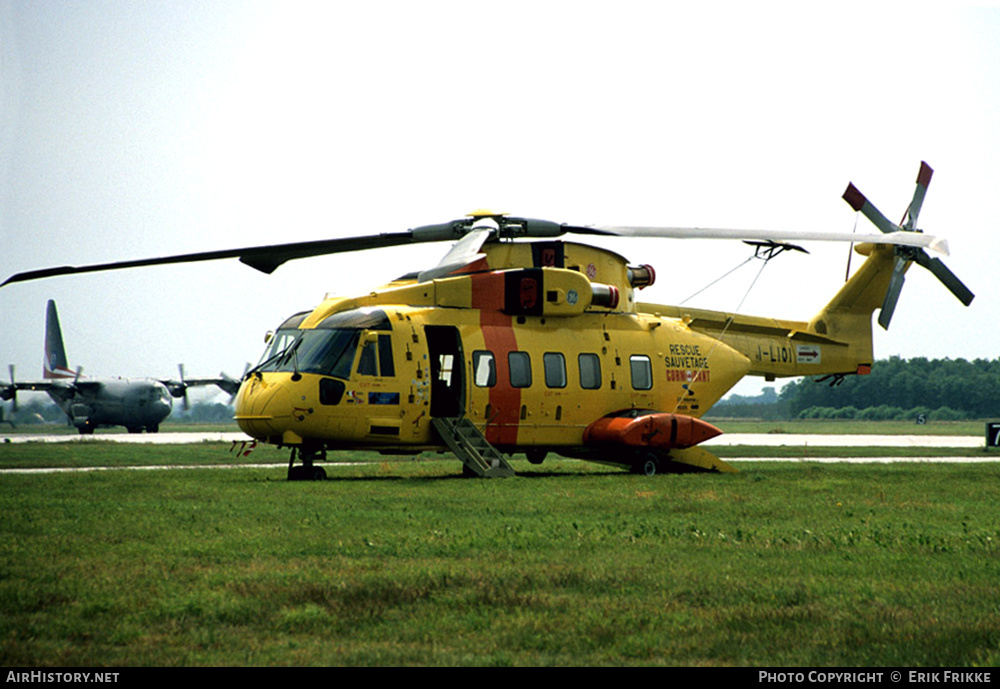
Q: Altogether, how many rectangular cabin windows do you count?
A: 5